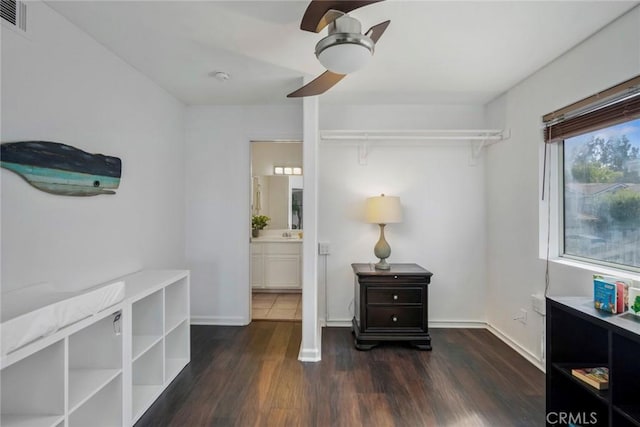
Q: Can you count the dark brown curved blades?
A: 3